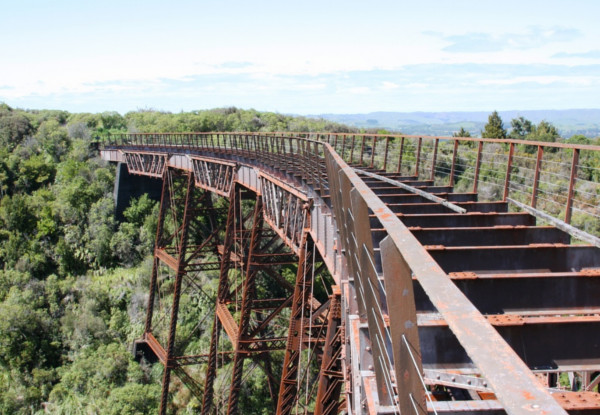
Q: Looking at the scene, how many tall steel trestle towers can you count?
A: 3